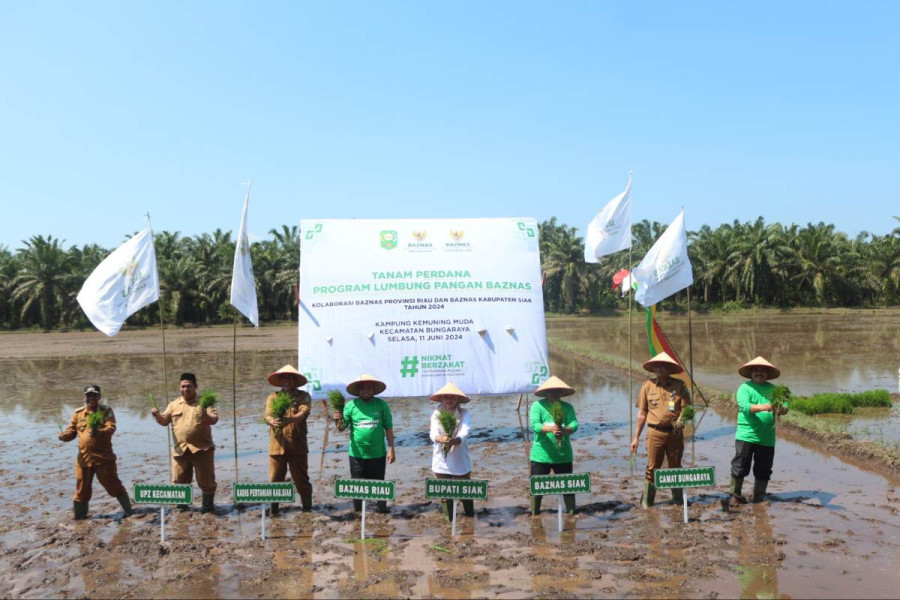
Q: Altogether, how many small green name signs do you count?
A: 6